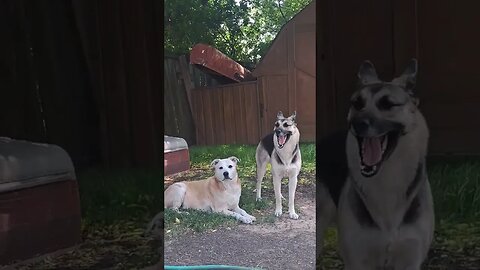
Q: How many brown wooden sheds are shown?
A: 1